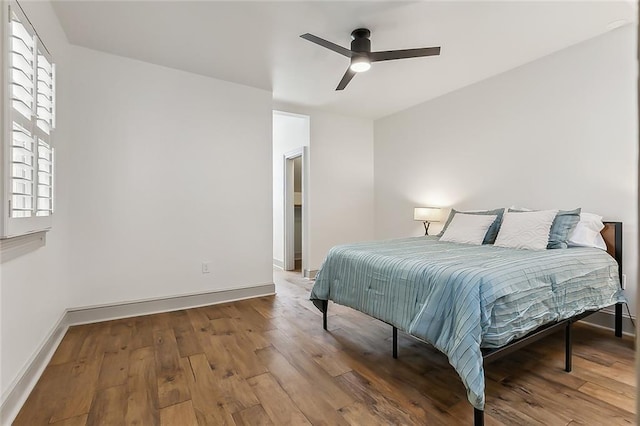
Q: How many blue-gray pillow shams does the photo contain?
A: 2